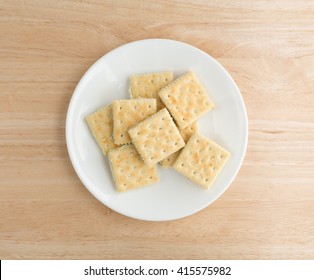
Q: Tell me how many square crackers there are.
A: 8